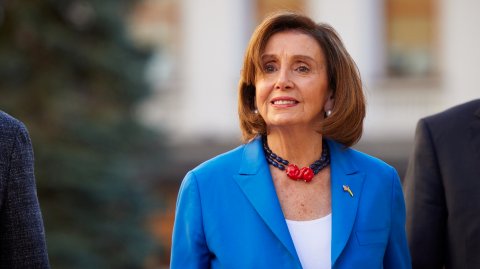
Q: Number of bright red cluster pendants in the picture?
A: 1